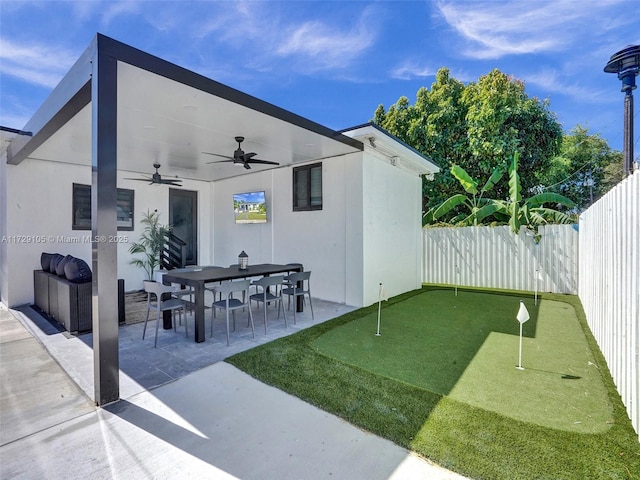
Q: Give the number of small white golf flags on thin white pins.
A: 4